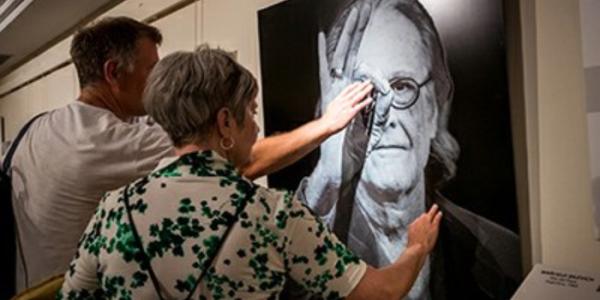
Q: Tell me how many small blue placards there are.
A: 0